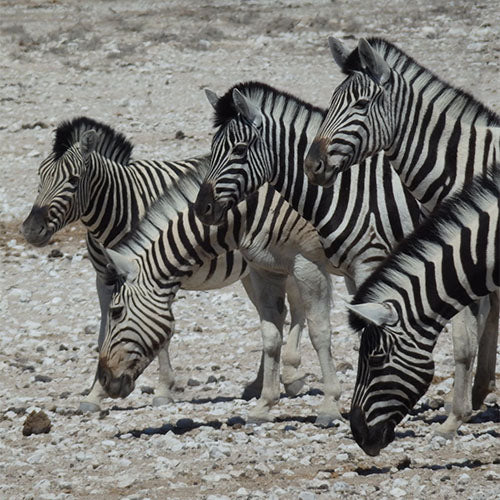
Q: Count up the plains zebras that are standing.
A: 5